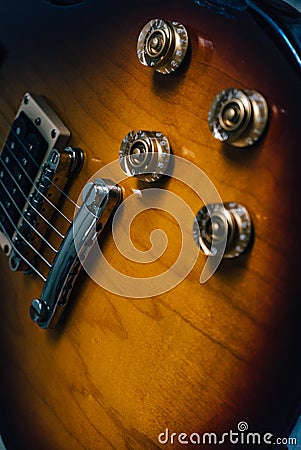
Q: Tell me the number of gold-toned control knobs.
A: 4